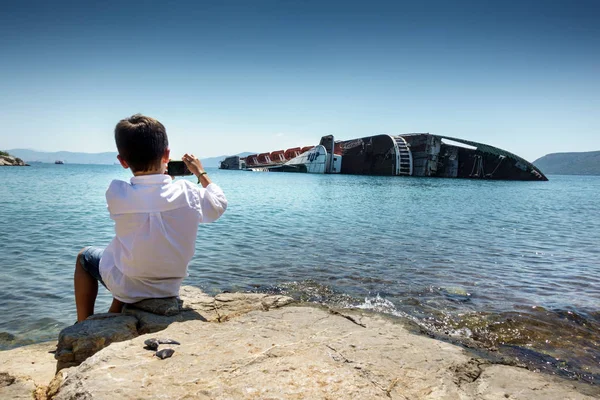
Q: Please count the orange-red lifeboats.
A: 5